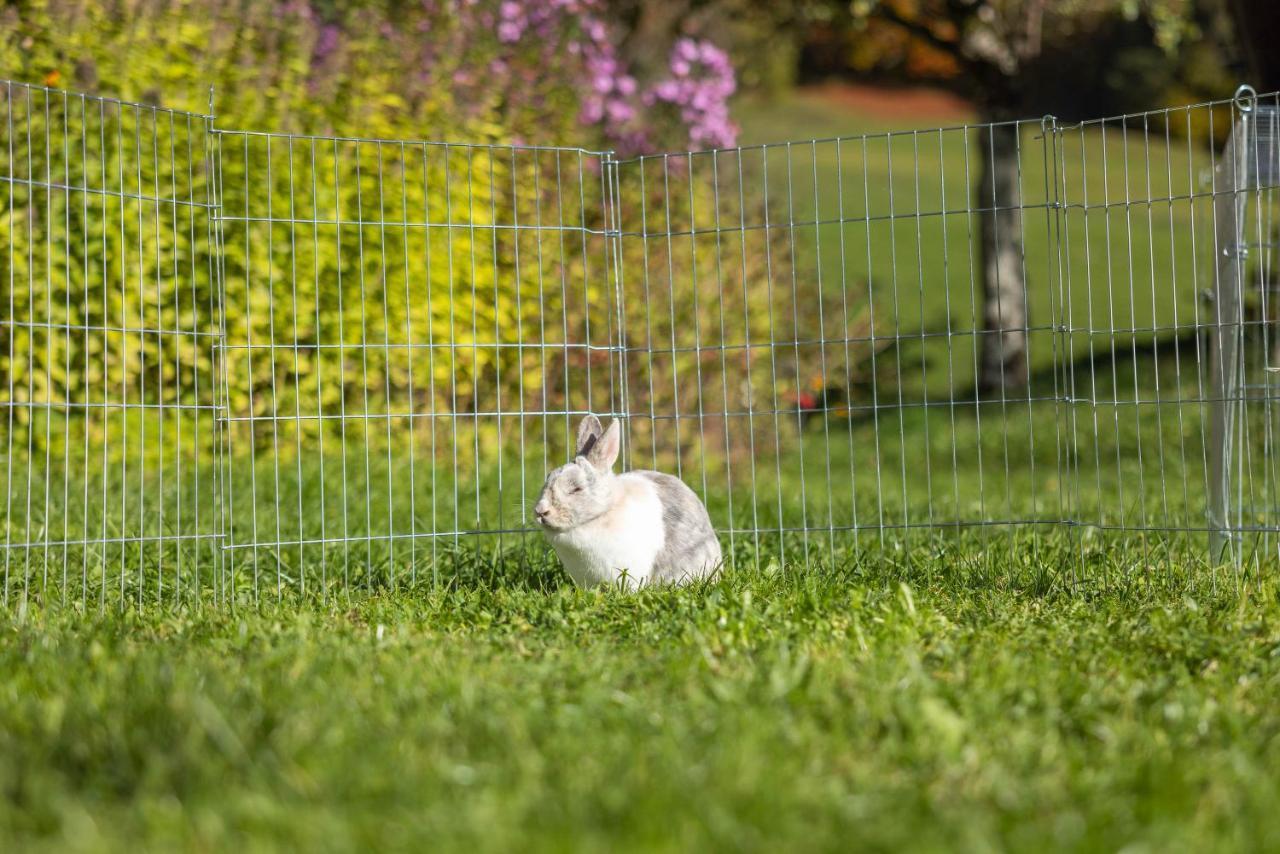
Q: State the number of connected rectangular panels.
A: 4